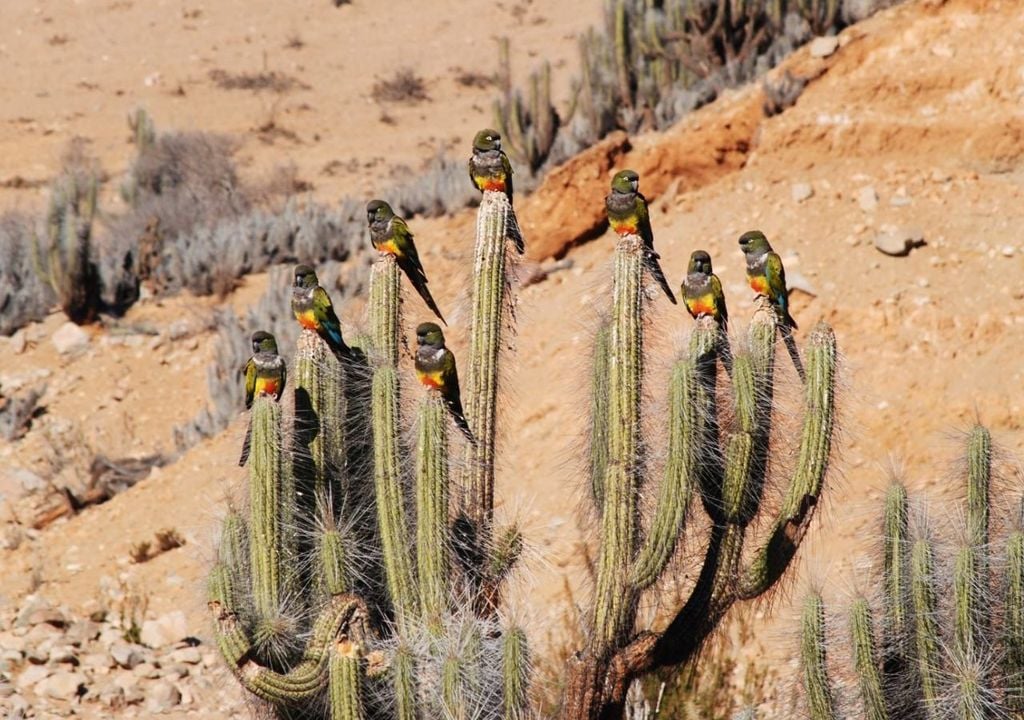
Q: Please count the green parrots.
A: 8